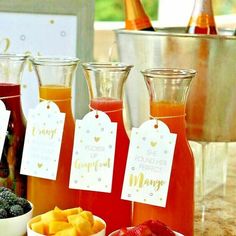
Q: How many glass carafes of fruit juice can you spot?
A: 4